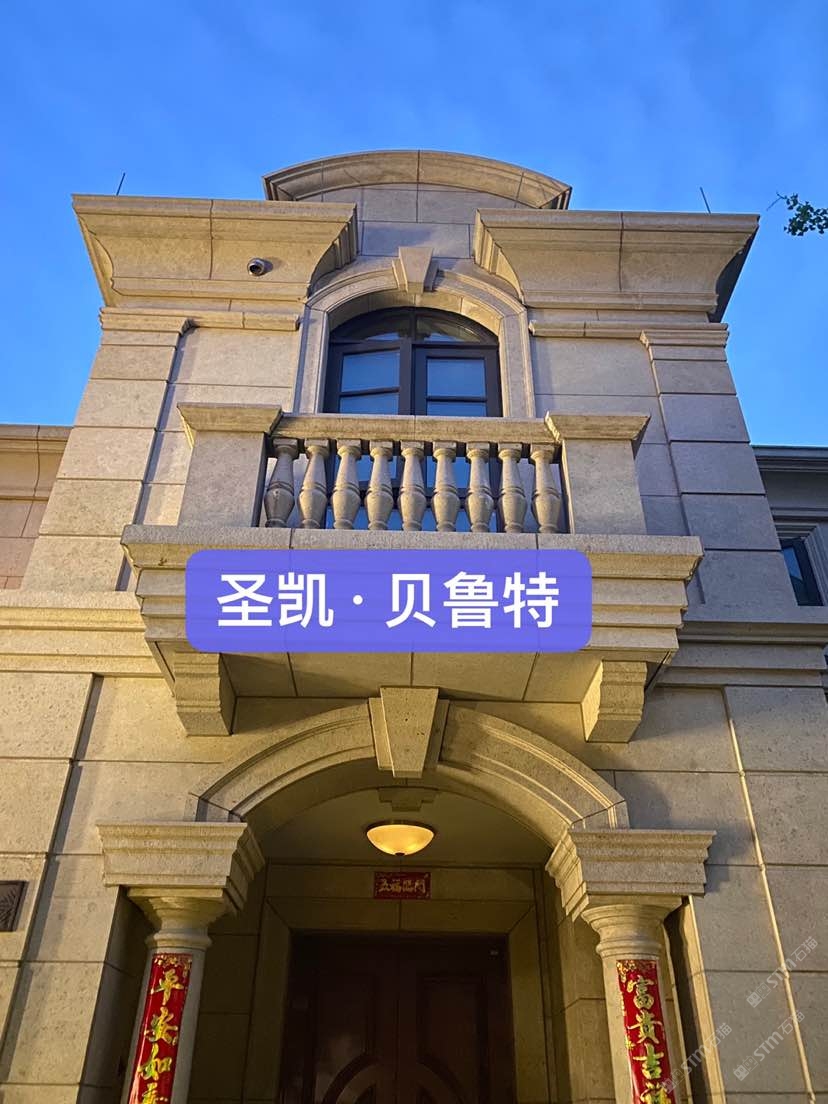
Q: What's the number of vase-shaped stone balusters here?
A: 9